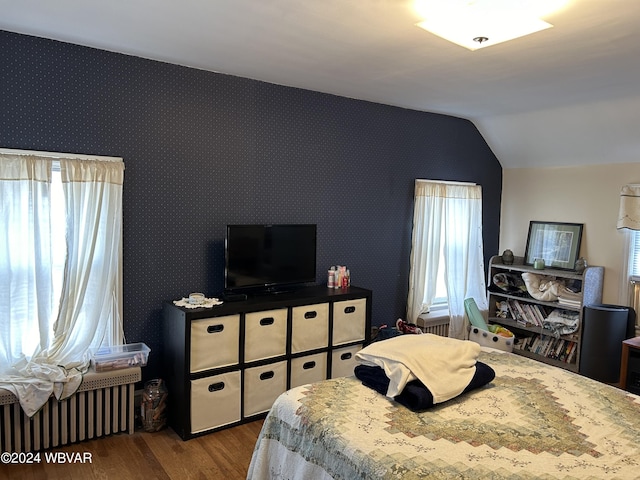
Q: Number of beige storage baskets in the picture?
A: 8